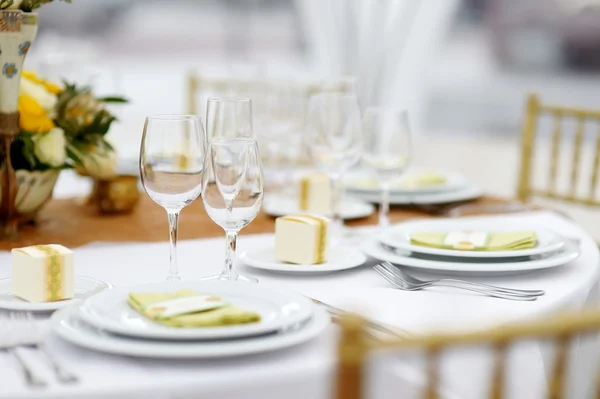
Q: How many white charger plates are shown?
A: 3